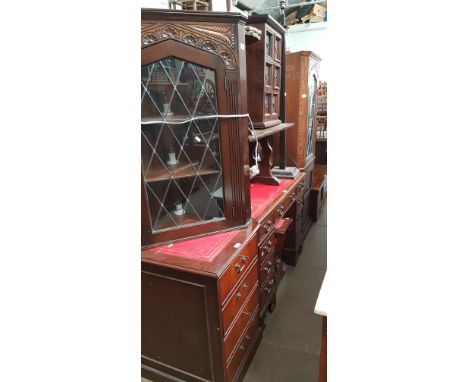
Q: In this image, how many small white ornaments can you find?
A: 3